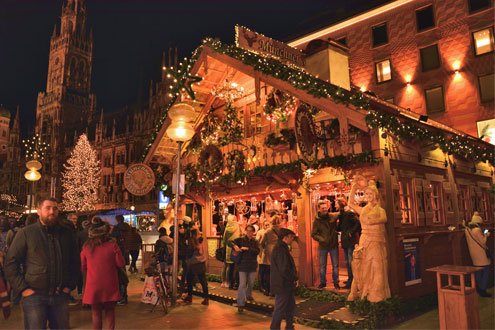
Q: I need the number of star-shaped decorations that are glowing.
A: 2